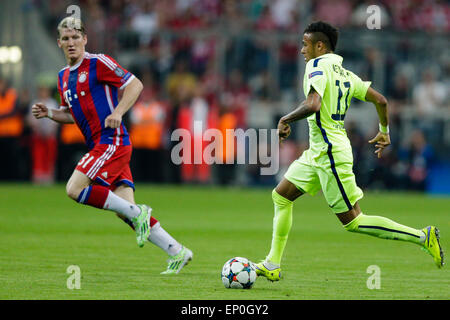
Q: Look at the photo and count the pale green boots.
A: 2